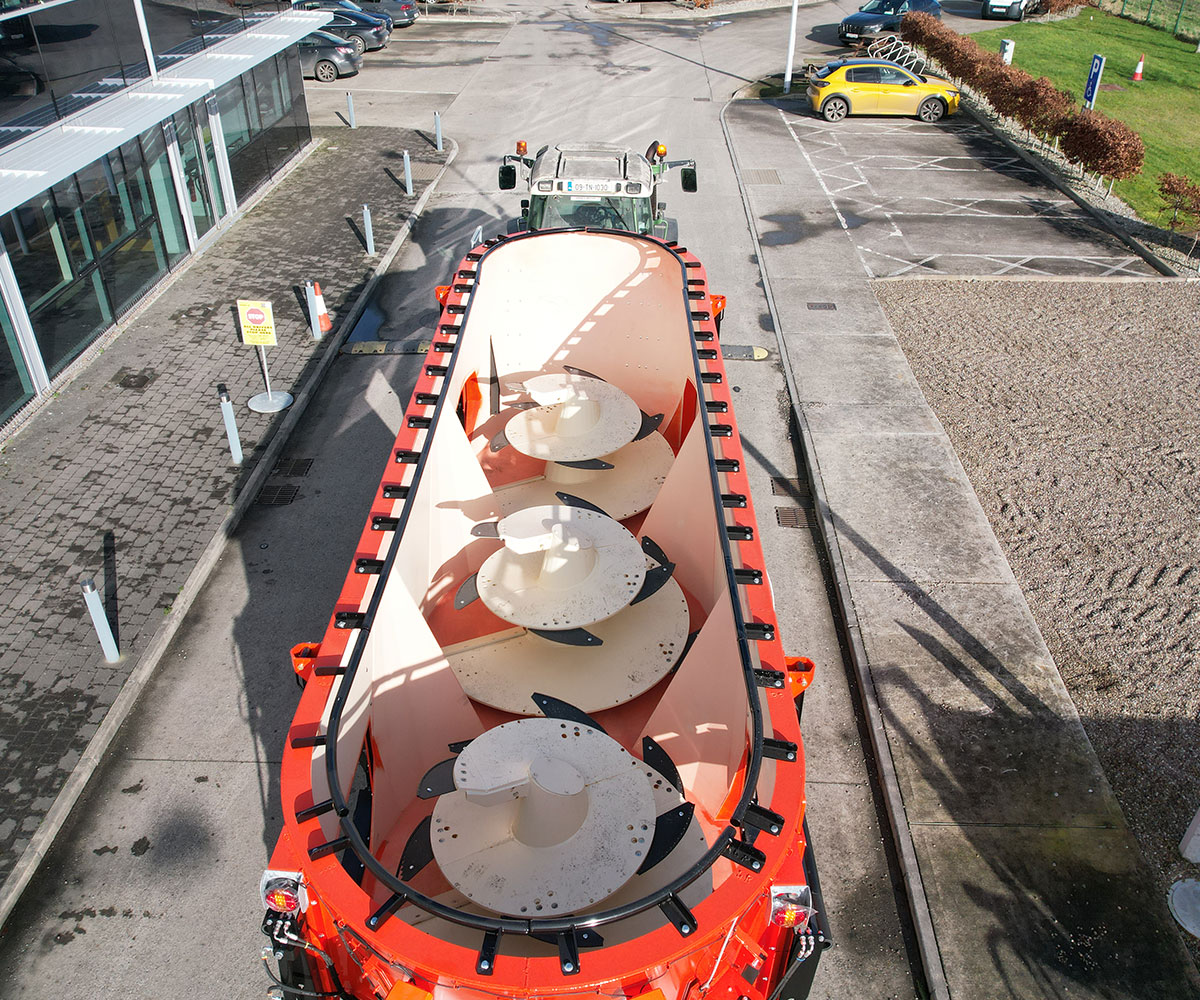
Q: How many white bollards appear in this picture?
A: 7